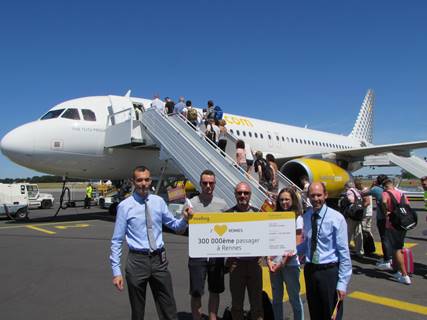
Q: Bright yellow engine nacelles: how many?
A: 1